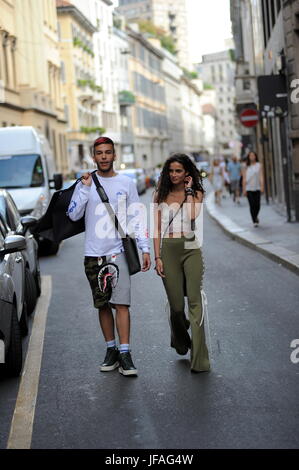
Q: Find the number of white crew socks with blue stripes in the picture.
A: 2